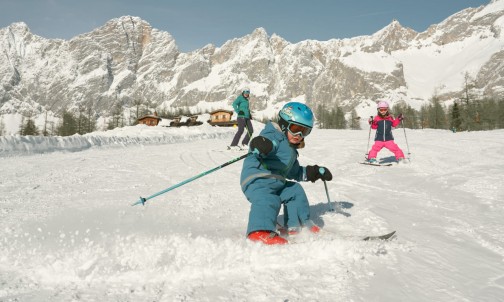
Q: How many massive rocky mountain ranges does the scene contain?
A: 1